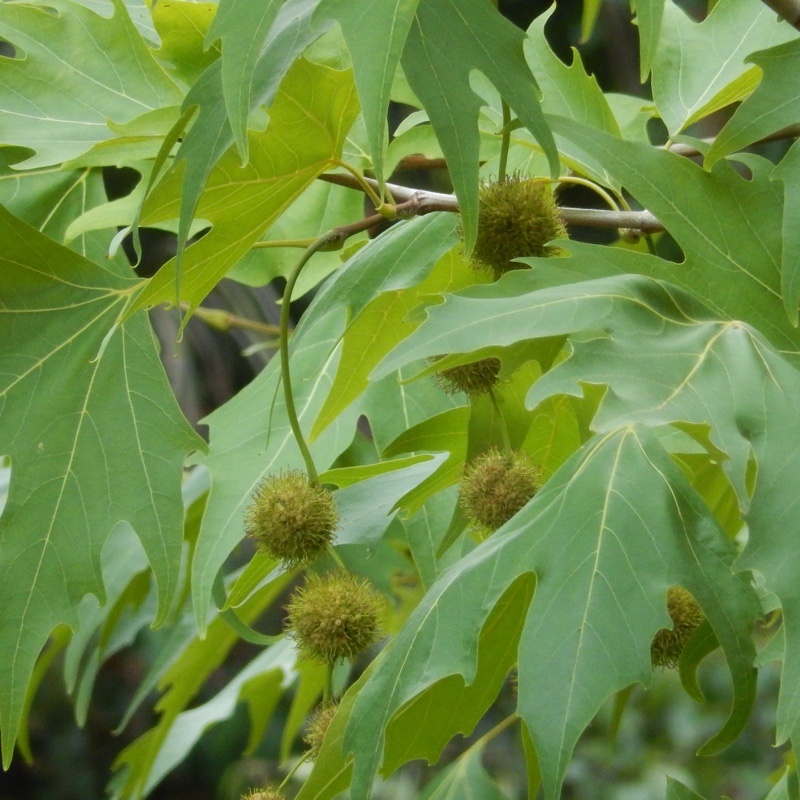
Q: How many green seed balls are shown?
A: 8